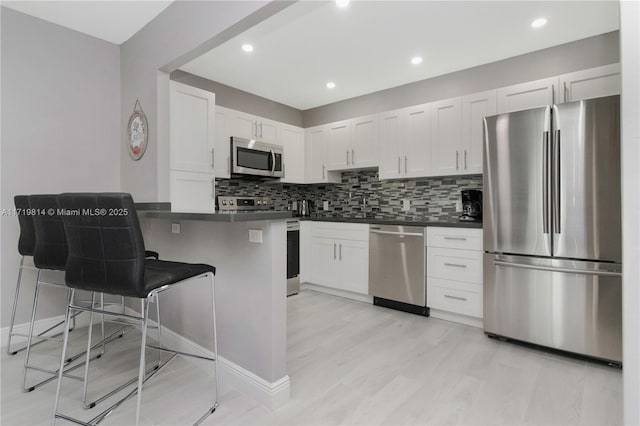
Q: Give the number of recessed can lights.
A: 5